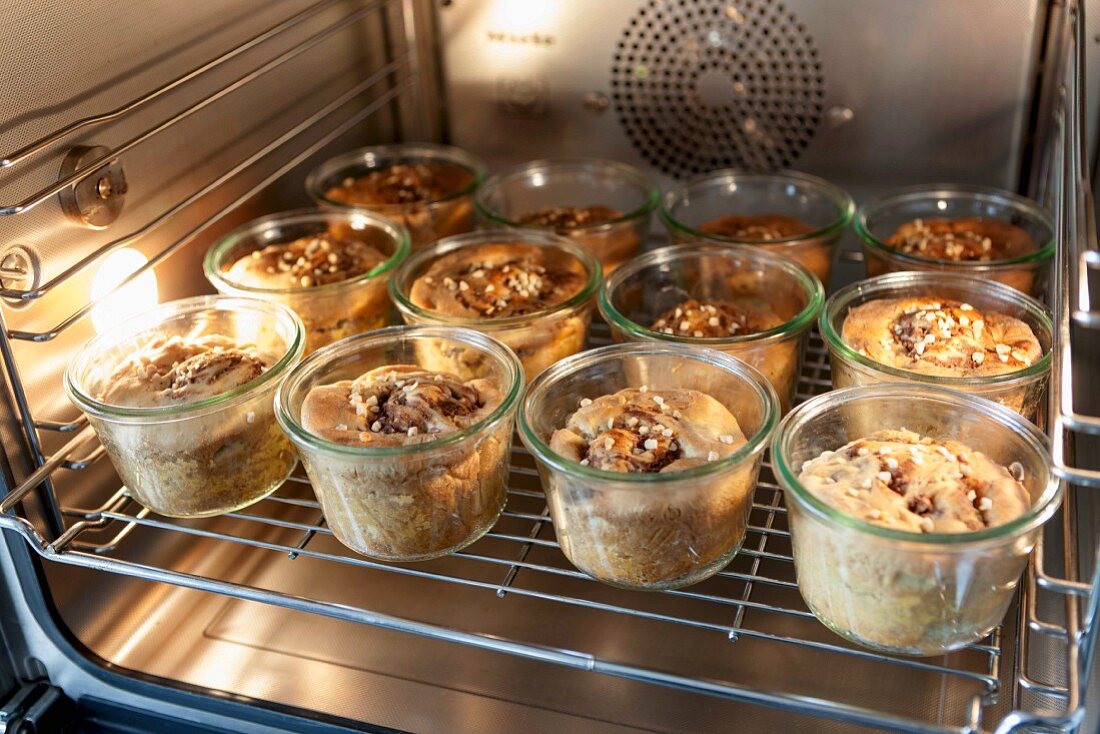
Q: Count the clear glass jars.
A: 12